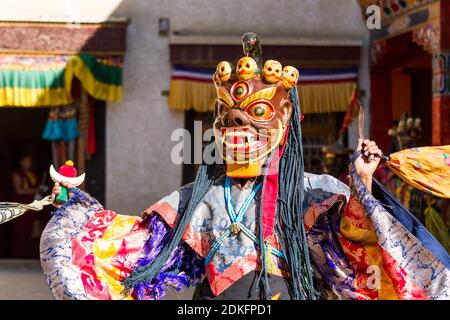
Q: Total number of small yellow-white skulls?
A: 4